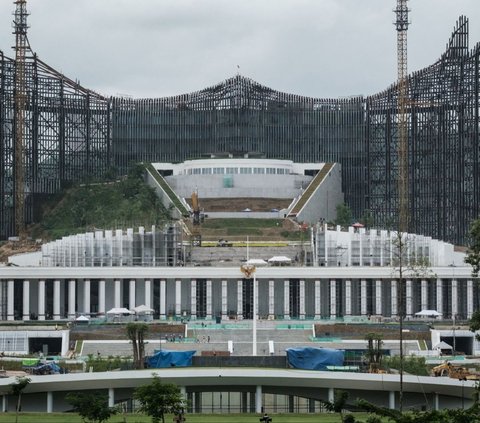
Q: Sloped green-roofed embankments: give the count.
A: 2